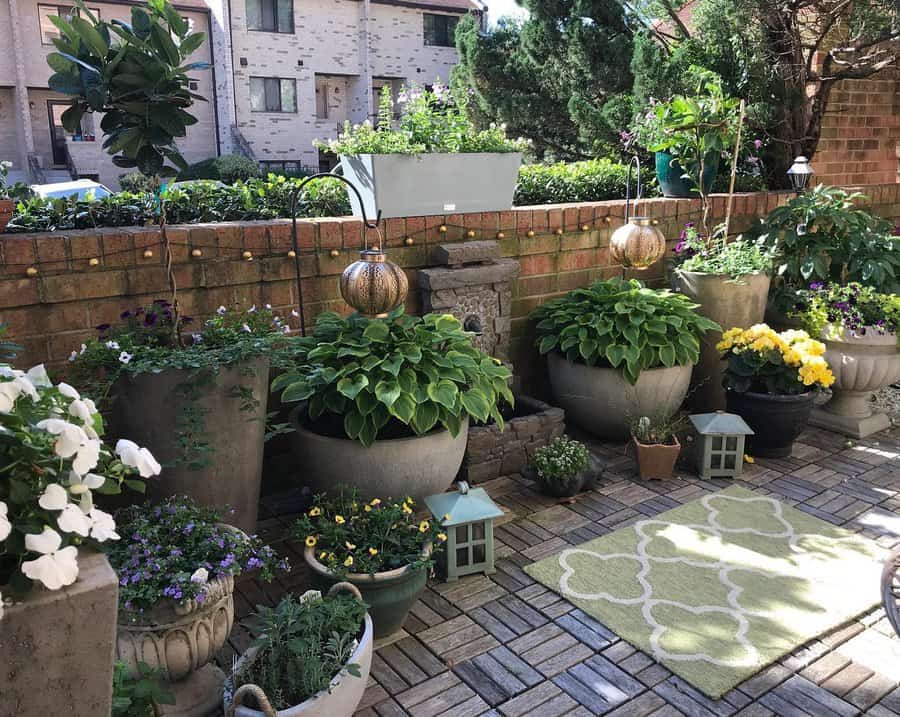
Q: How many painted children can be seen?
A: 0